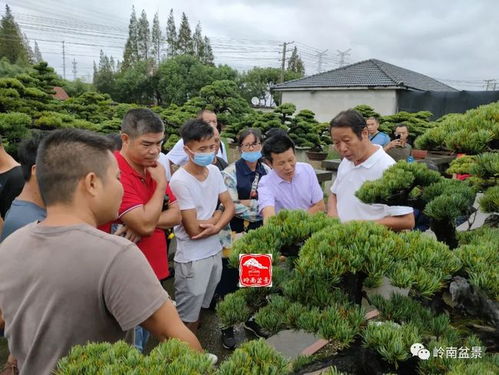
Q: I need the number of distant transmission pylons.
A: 2